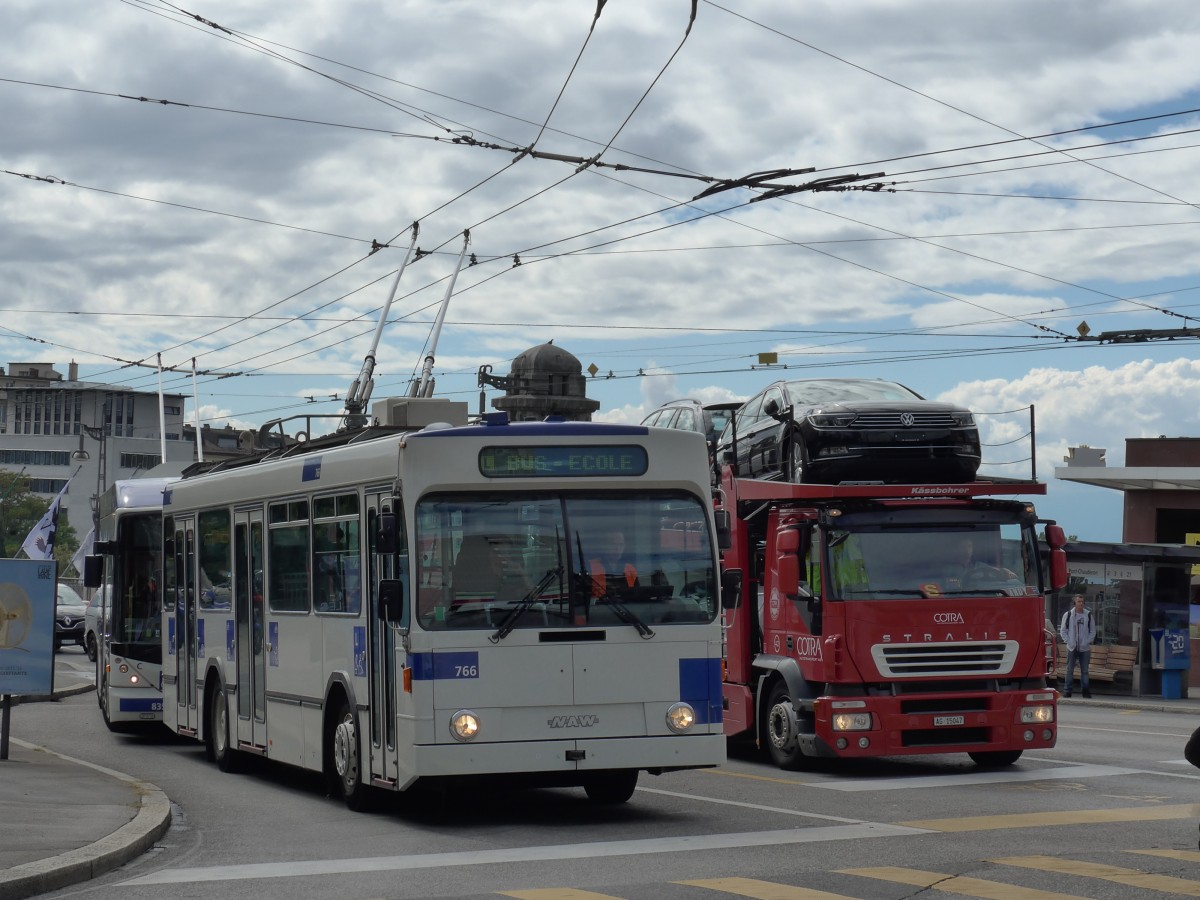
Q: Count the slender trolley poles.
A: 4